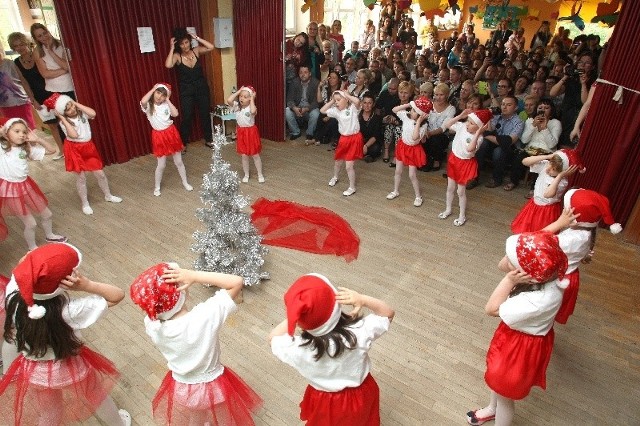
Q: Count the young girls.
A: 13